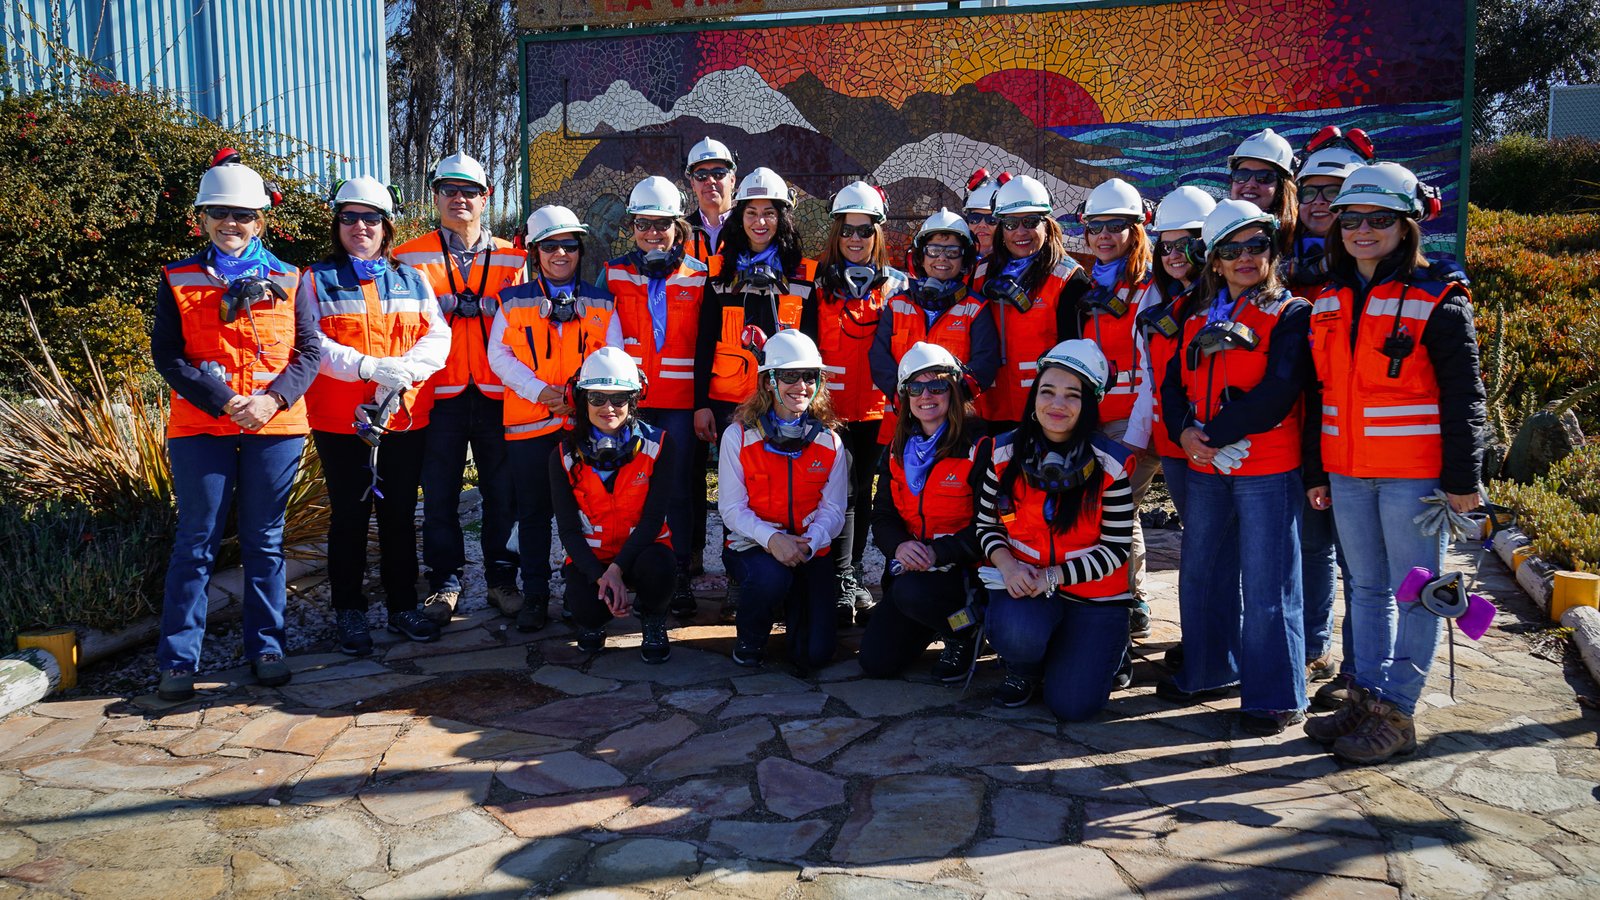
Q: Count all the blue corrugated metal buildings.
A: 1